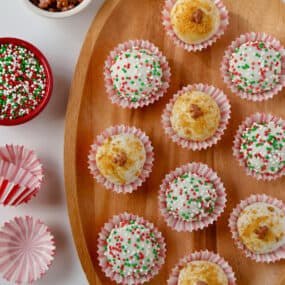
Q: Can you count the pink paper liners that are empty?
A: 2